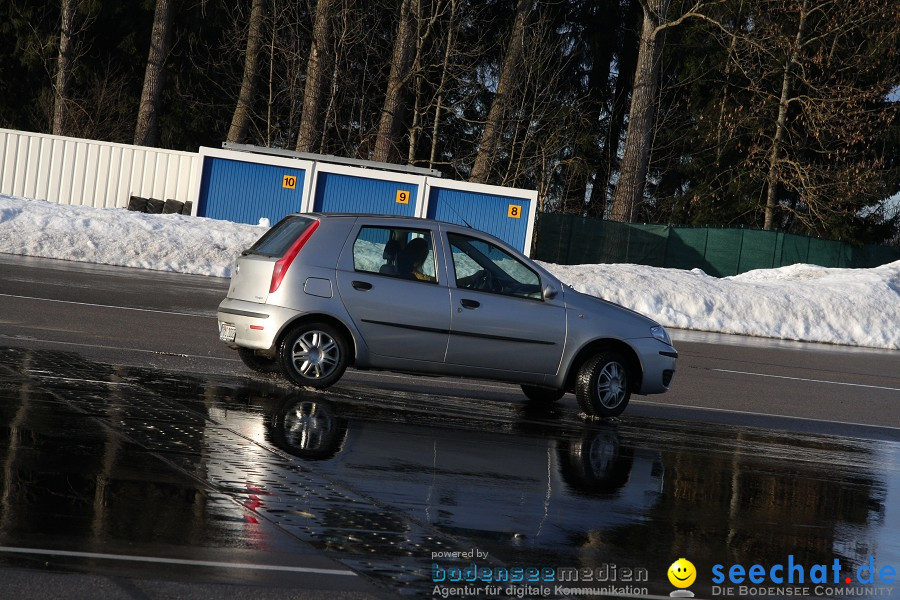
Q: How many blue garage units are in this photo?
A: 3